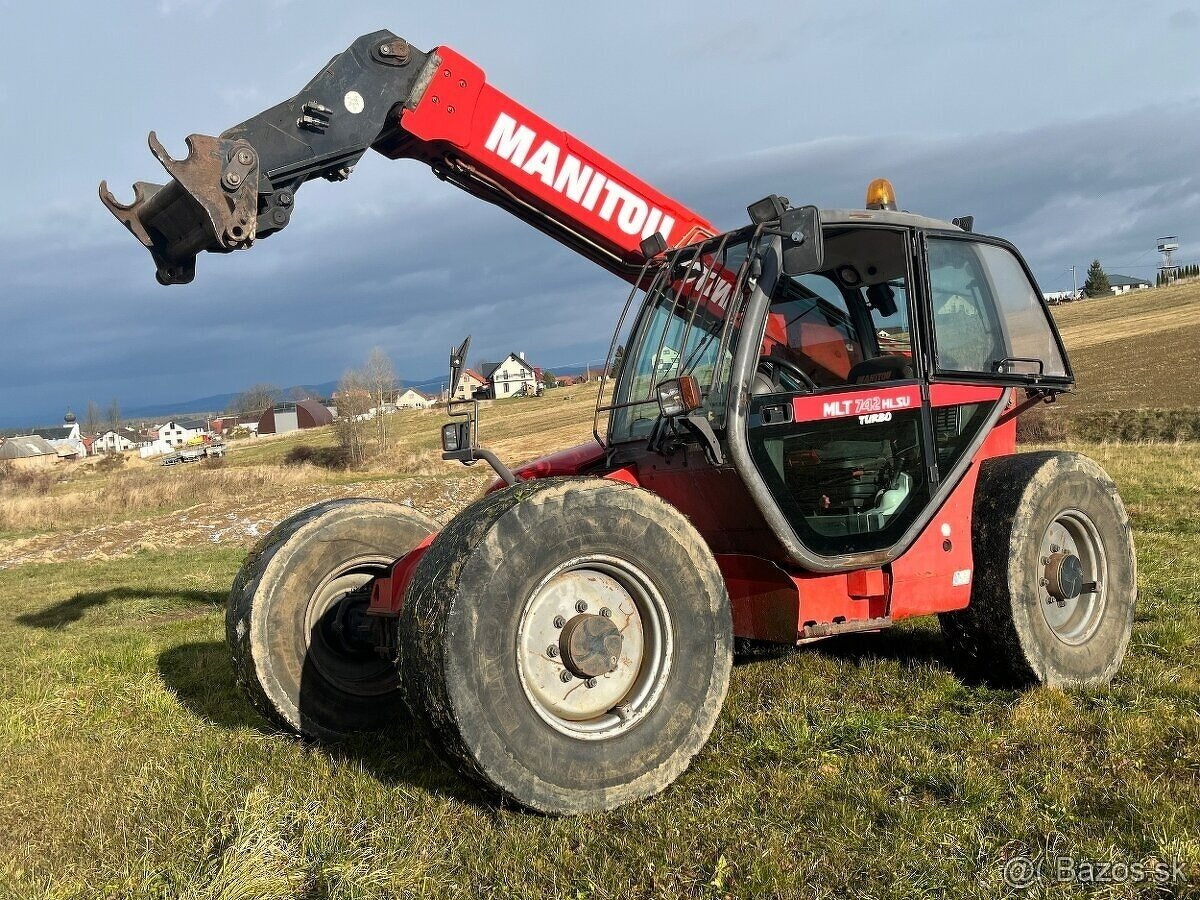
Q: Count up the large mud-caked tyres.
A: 3